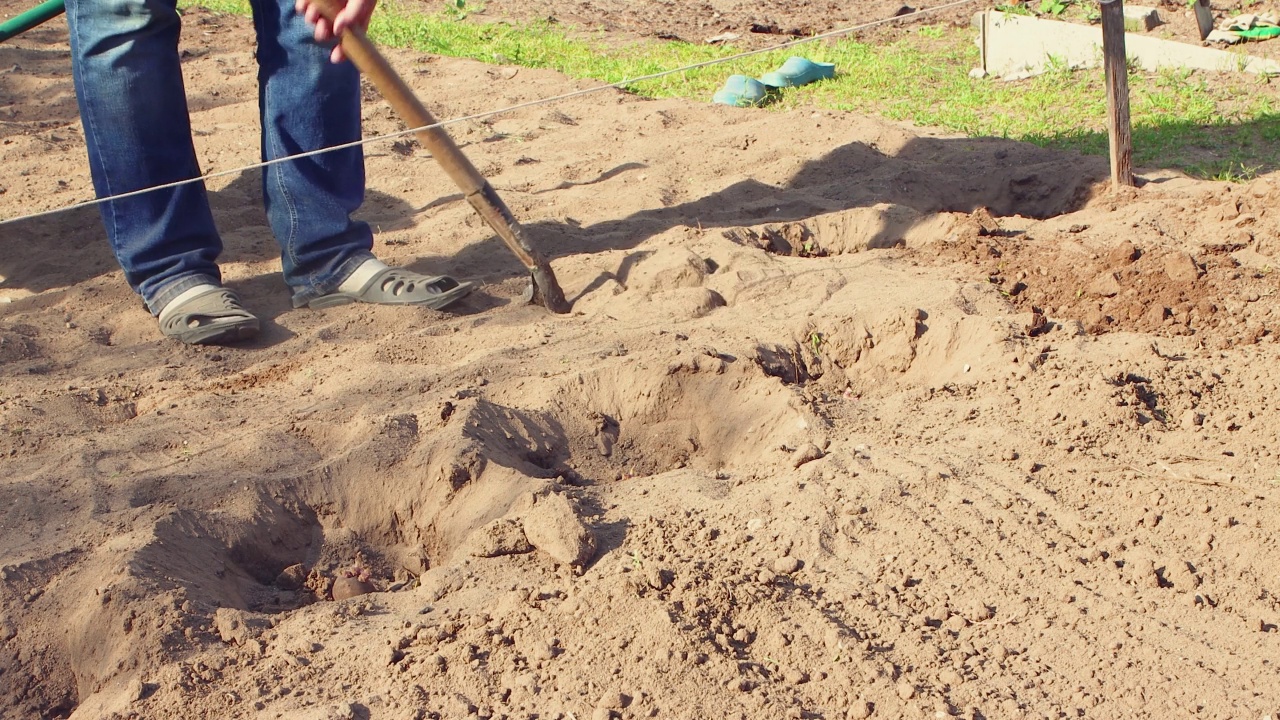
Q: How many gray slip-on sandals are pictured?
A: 2